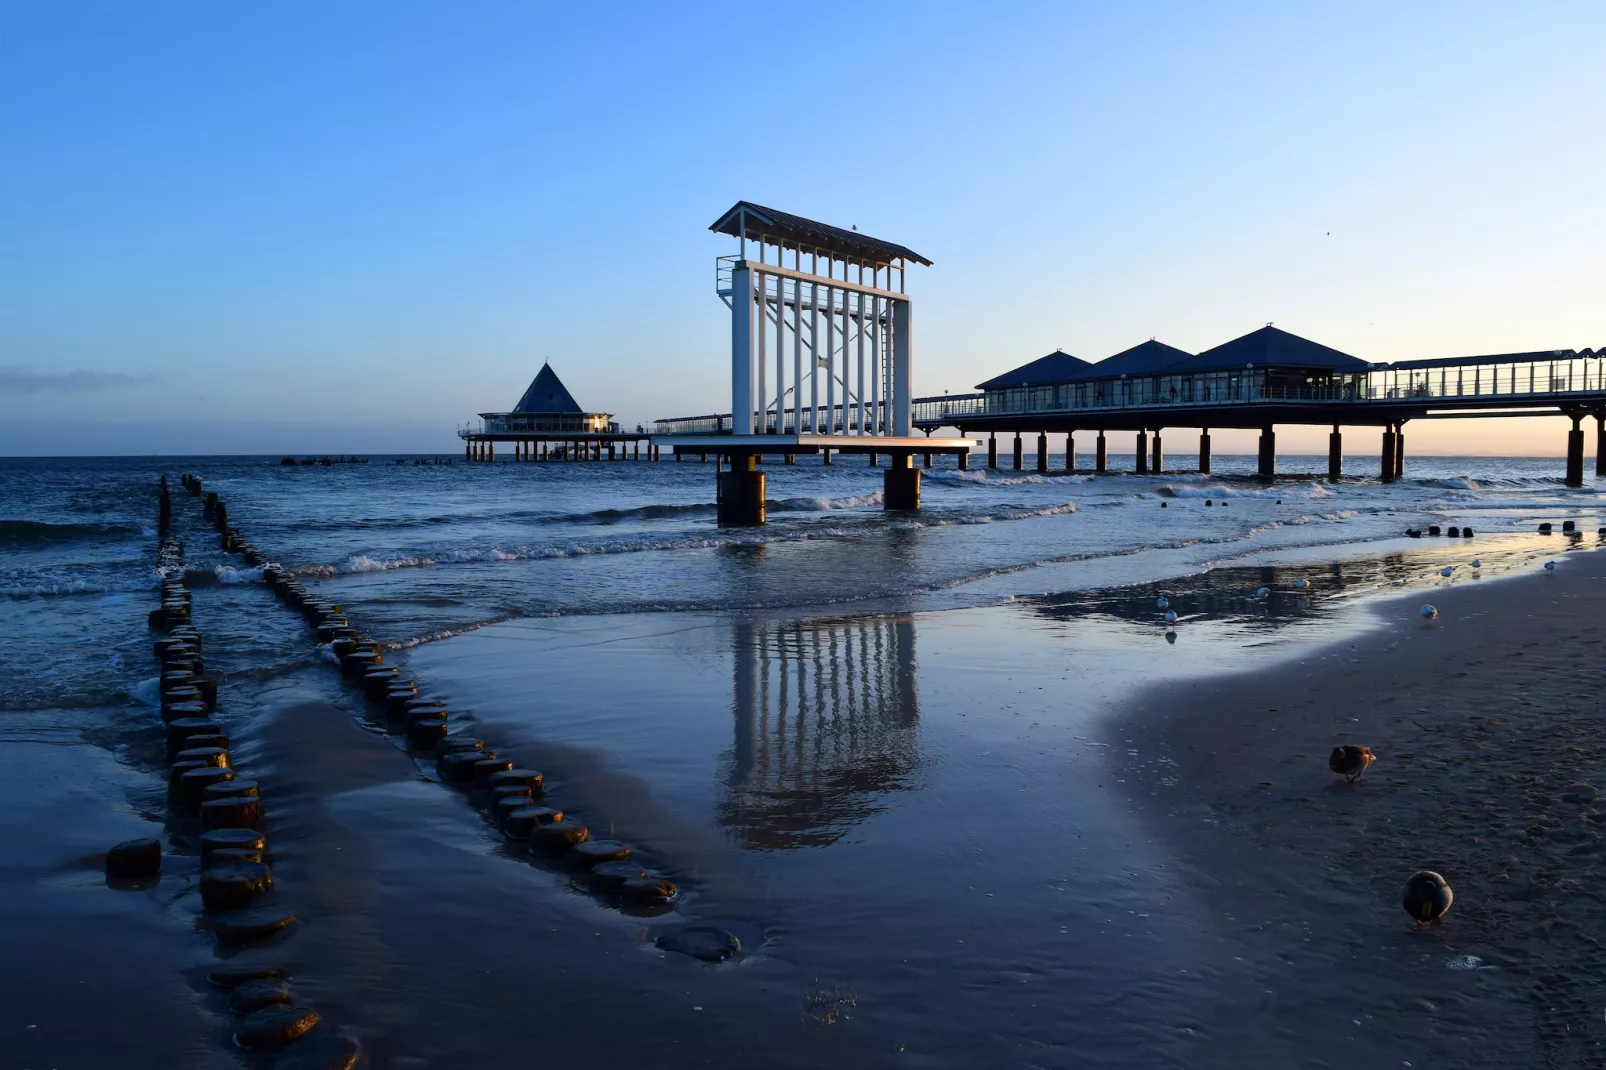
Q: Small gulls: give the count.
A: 8